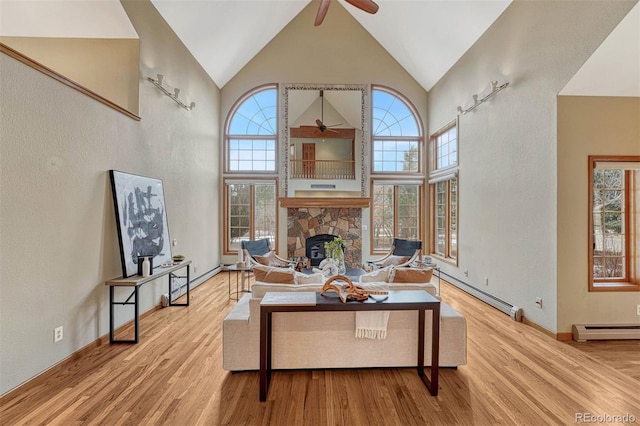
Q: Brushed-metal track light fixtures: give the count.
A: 2